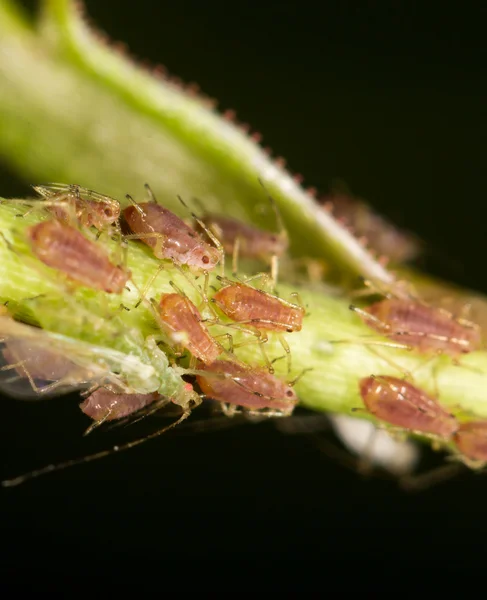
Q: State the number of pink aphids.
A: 13